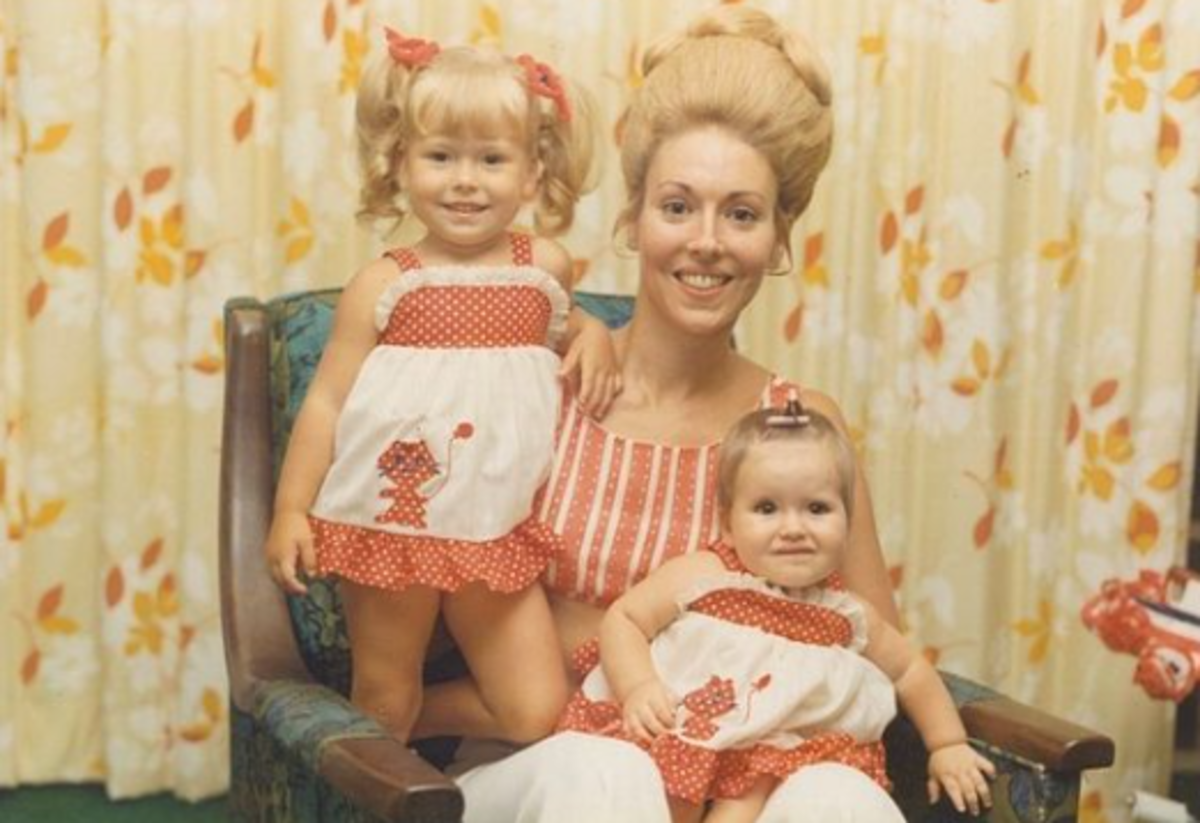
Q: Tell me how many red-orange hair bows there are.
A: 2